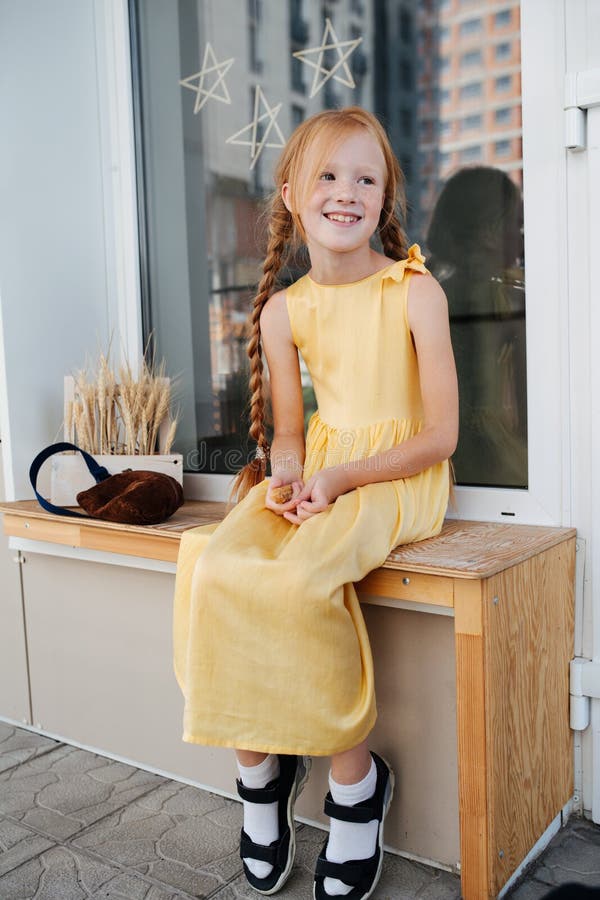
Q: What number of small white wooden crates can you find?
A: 1